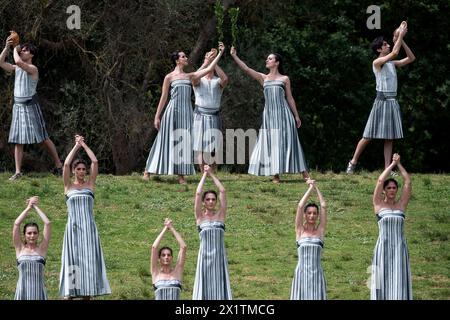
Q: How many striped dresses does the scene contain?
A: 8